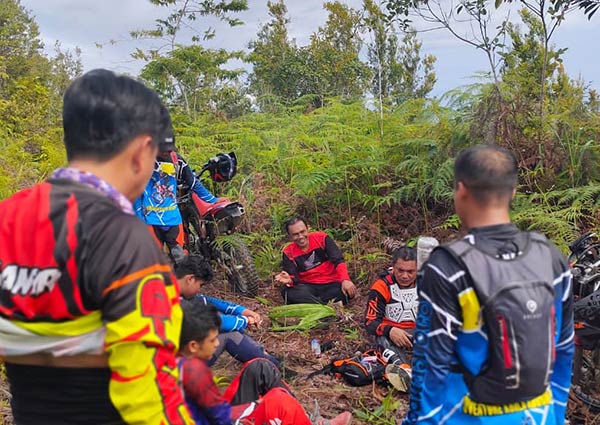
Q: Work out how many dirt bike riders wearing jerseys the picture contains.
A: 7